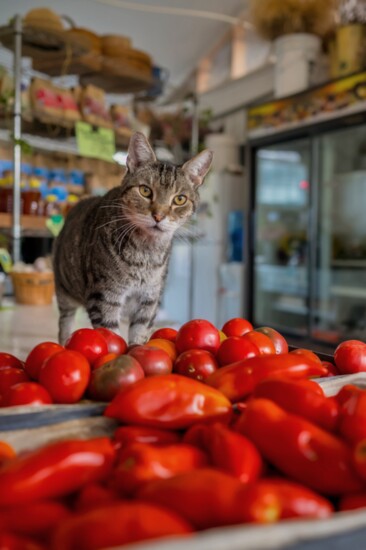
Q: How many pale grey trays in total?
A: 2